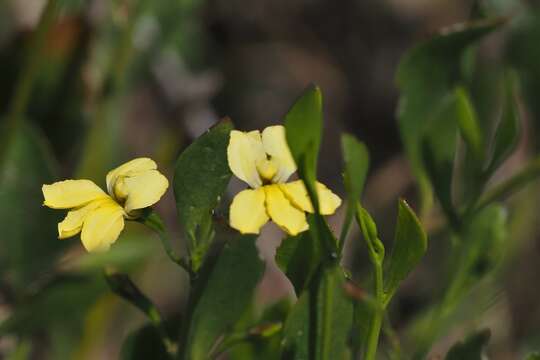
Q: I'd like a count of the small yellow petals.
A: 10